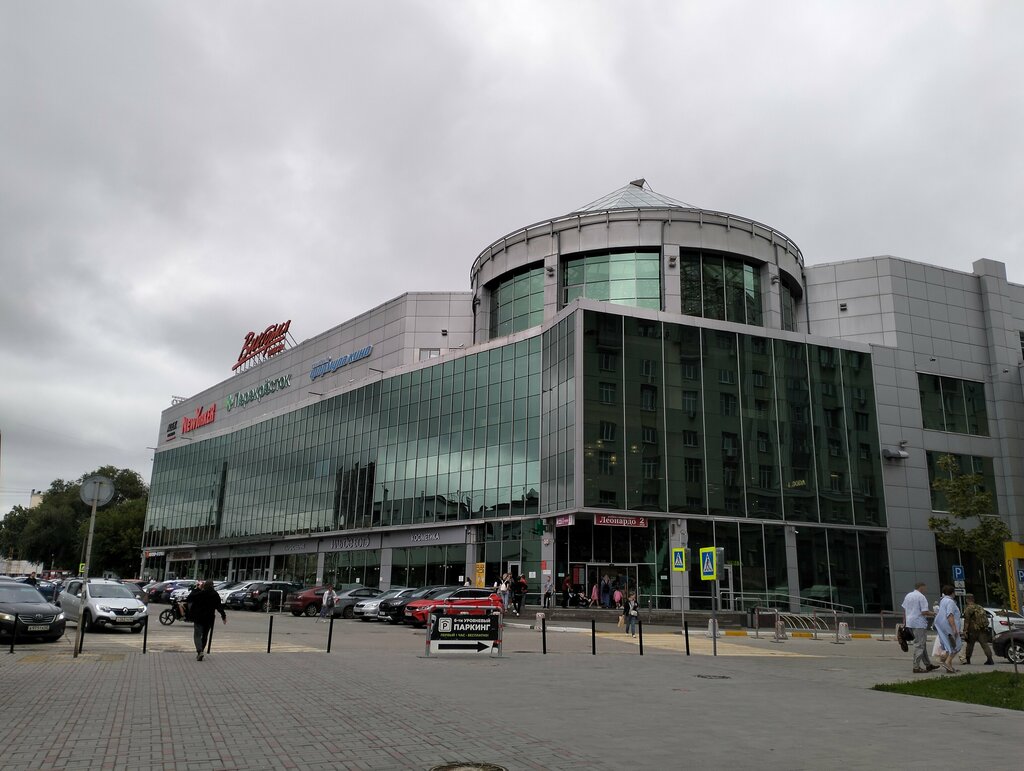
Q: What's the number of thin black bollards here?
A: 10